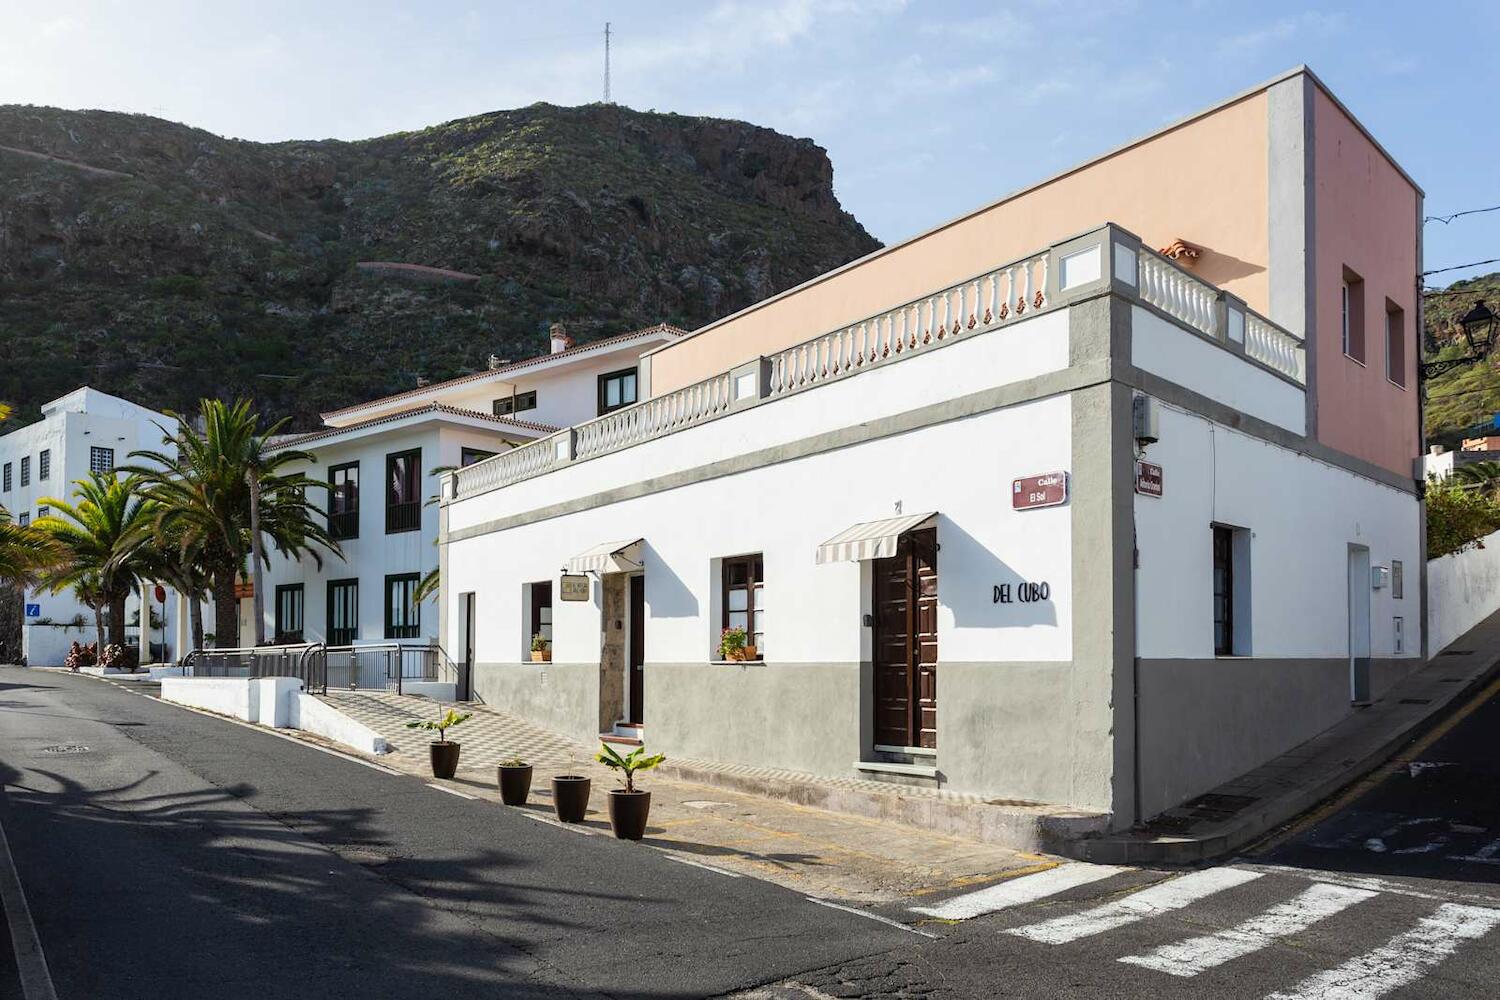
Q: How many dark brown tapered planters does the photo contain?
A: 4